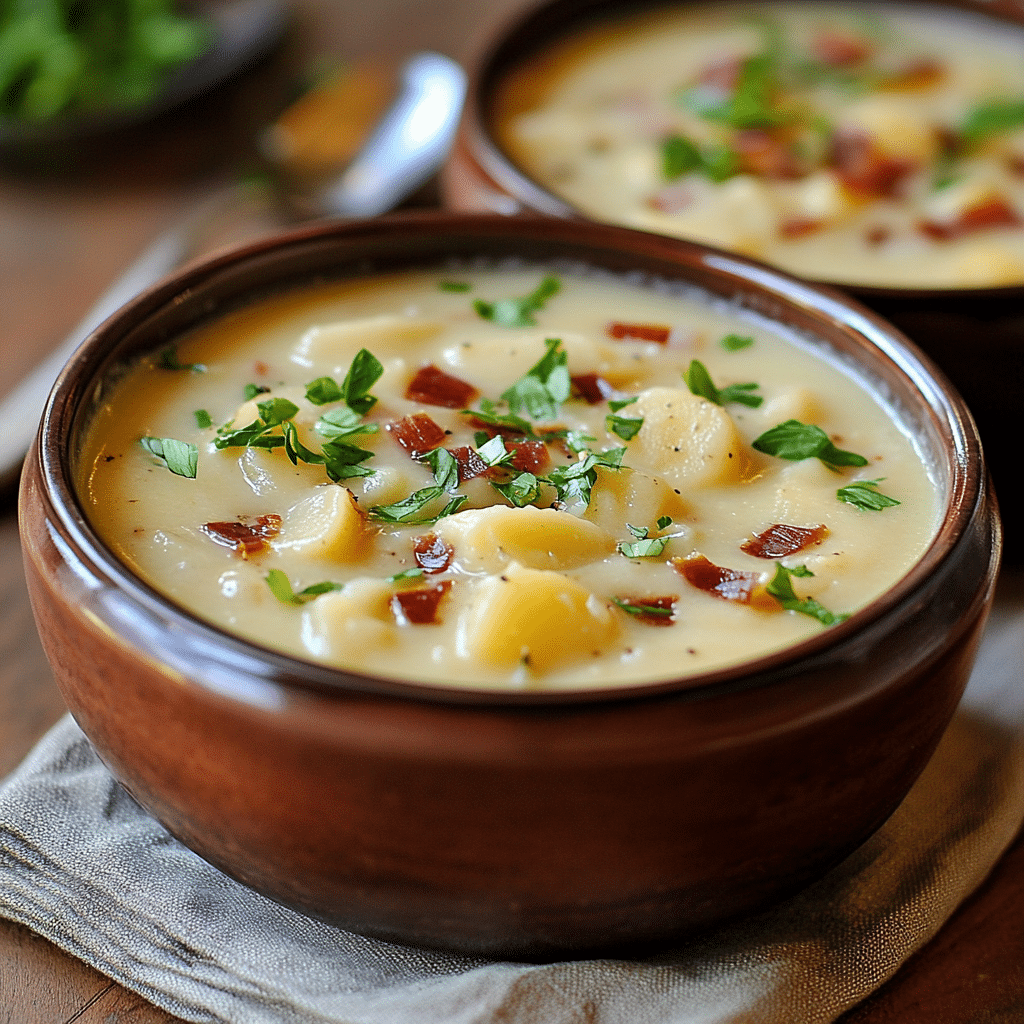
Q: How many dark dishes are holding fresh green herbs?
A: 1